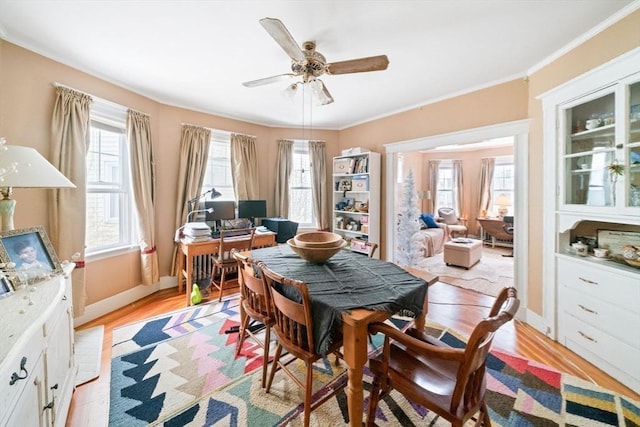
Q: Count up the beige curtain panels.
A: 9